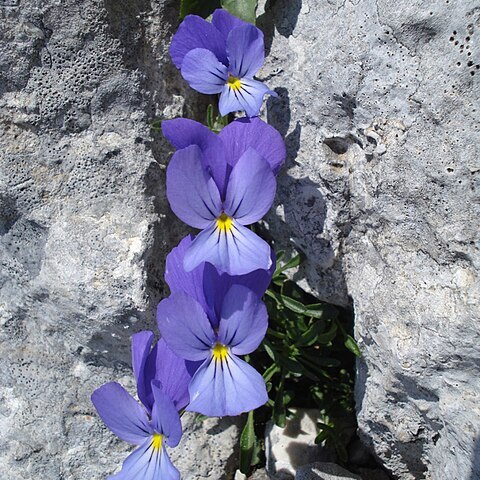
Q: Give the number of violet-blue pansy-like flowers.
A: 4